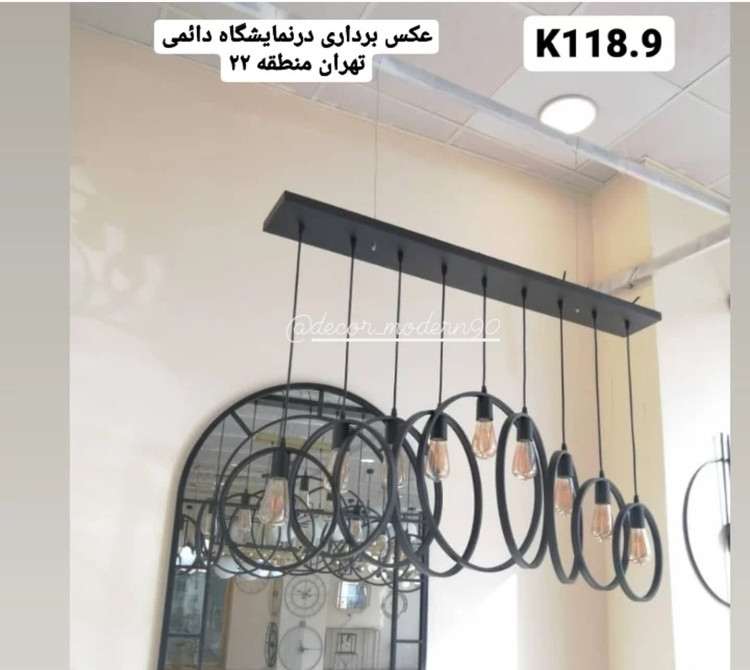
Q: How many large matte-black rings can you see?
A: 9